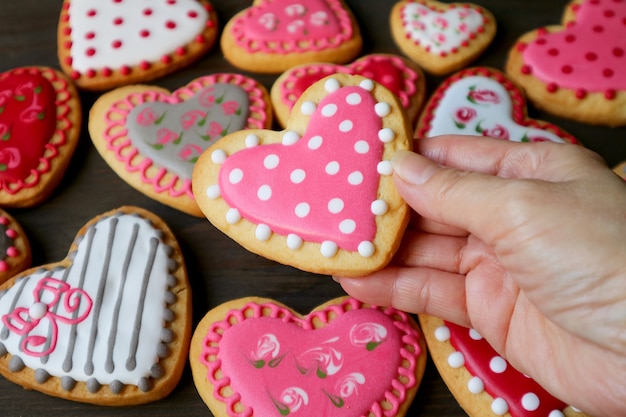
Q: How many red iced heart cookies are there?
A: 3